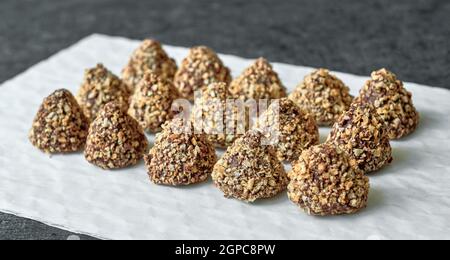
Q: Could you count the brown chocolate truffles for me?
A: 15